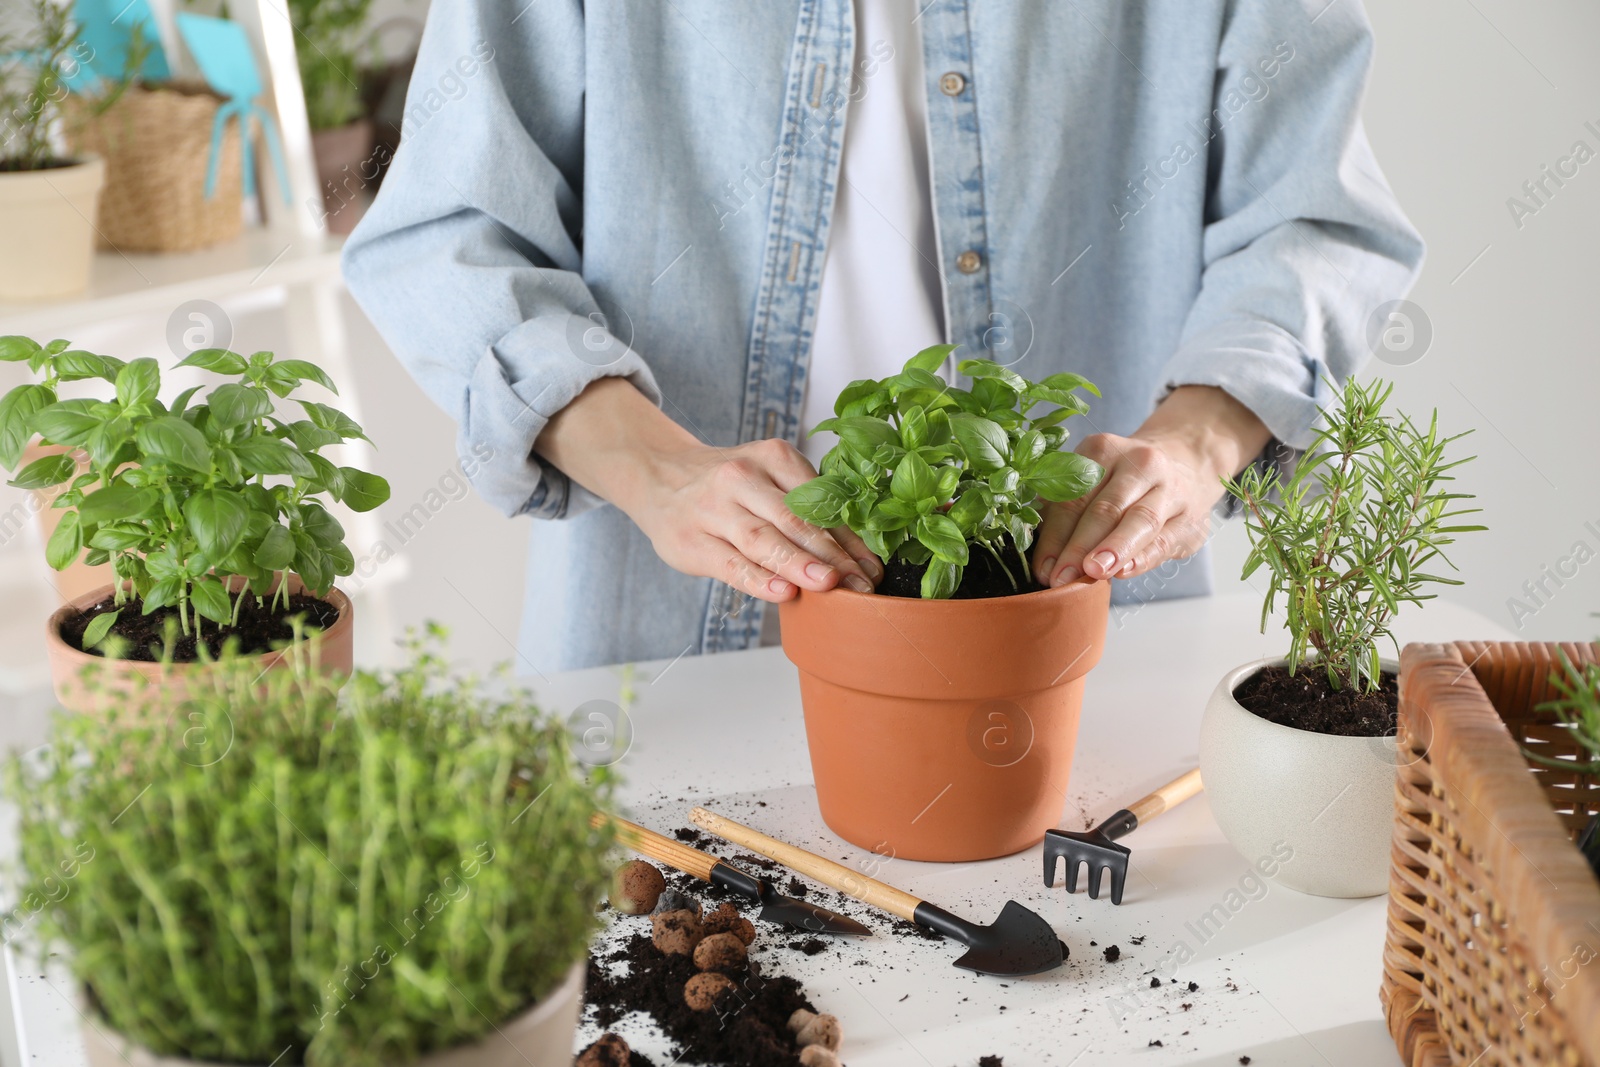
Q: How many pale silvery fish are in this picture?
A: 0